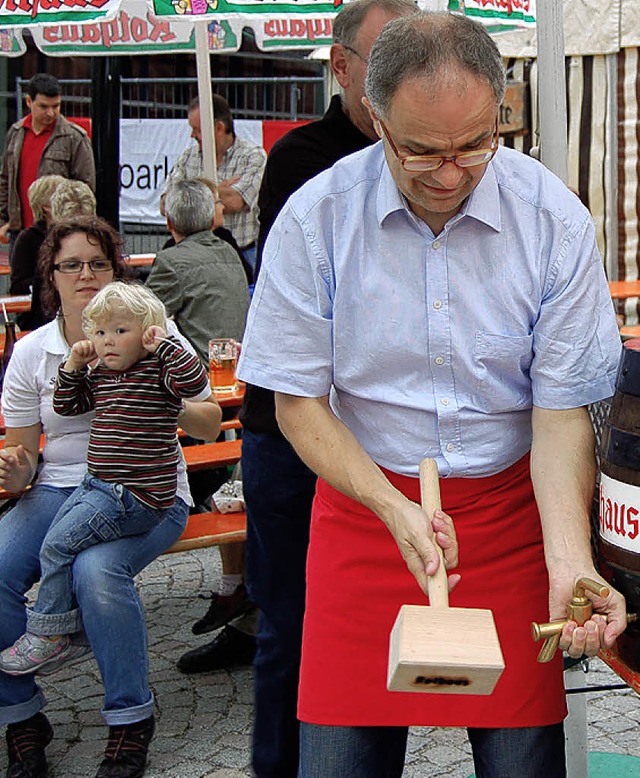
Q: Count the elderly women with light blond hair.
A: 2